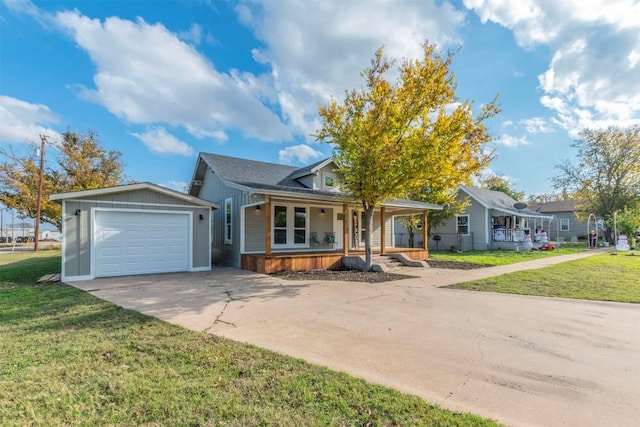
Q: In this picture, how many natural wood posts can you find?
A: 4